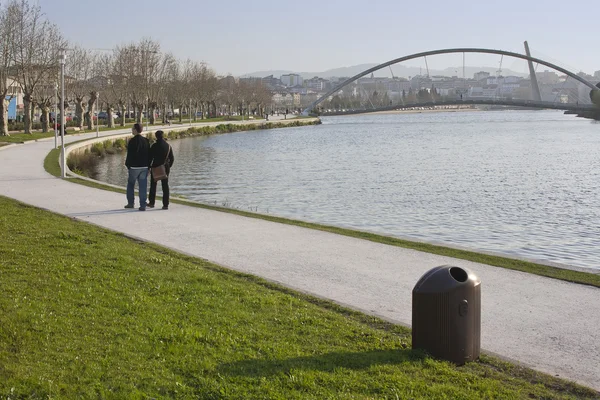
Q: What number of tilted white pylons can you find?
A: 1